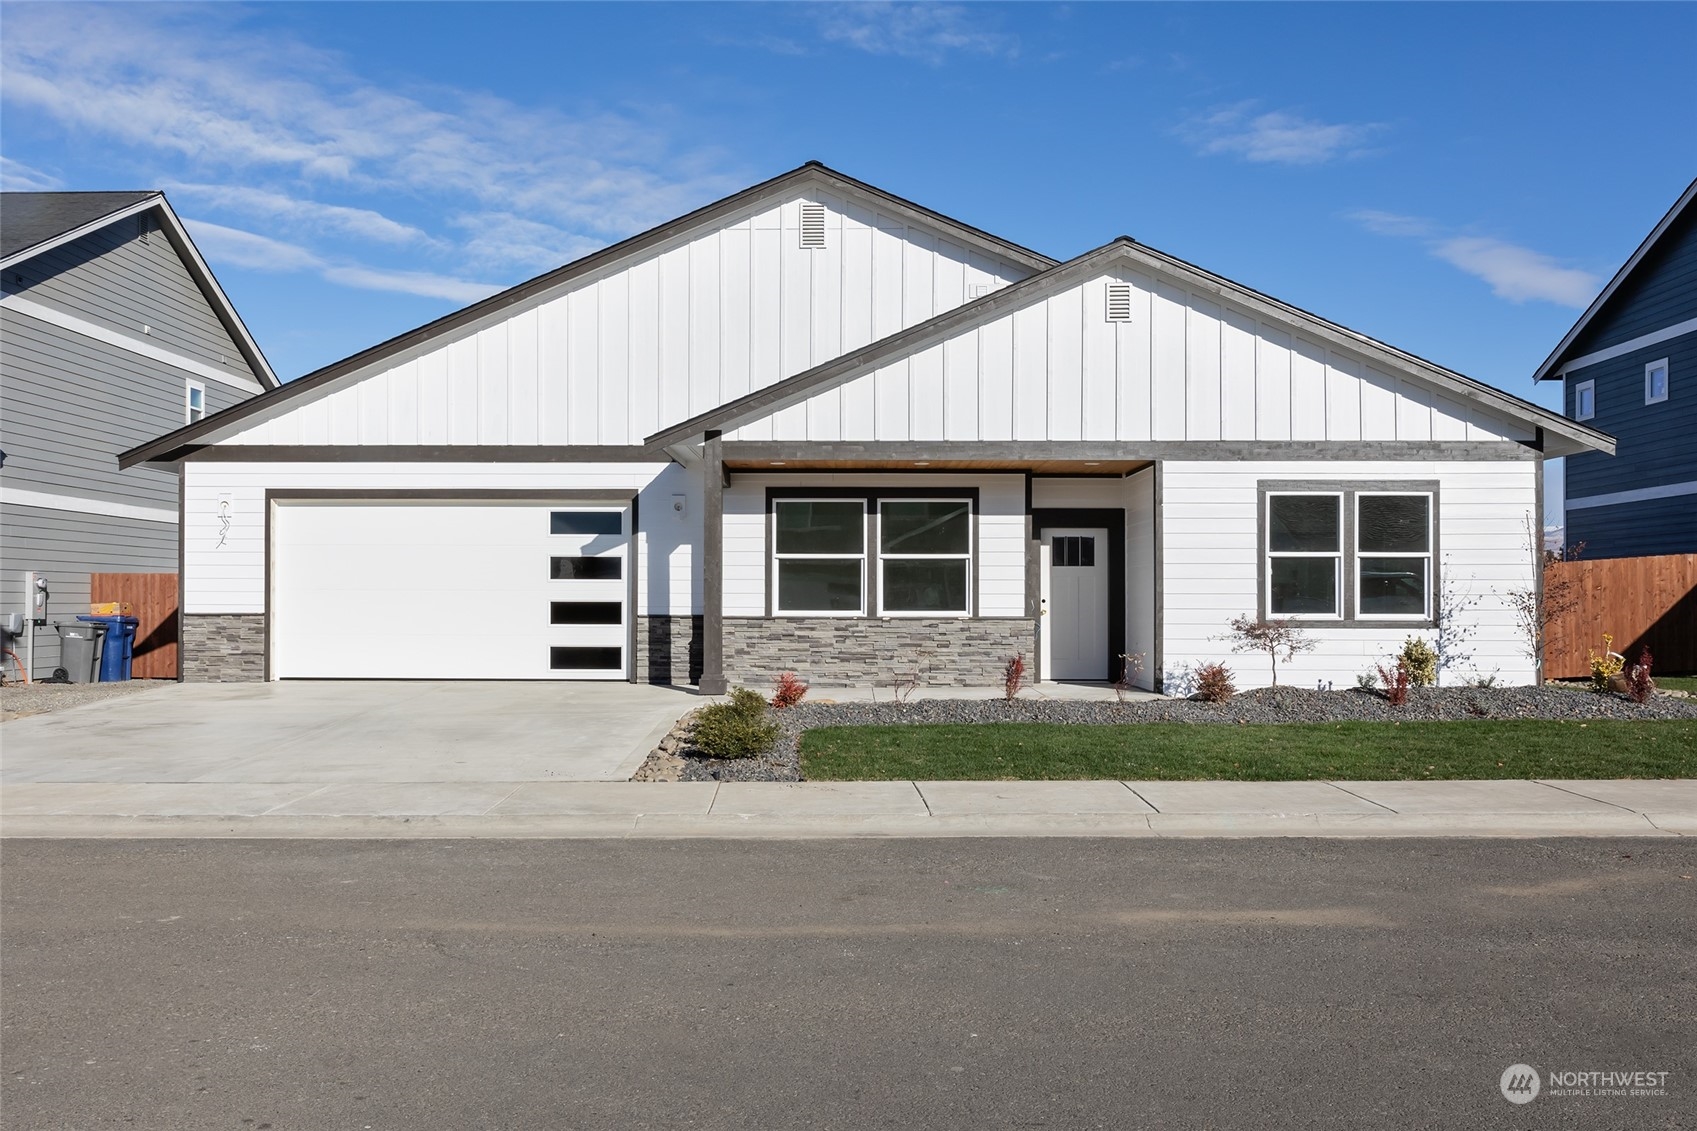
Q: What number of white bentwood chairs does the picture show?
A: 0